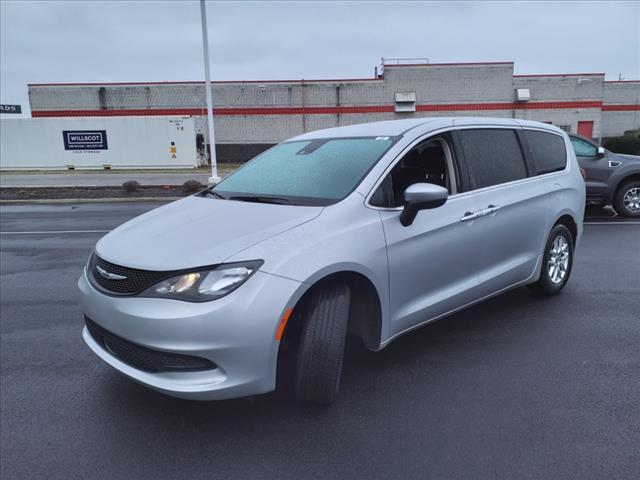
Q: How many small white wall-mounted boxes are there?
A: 2